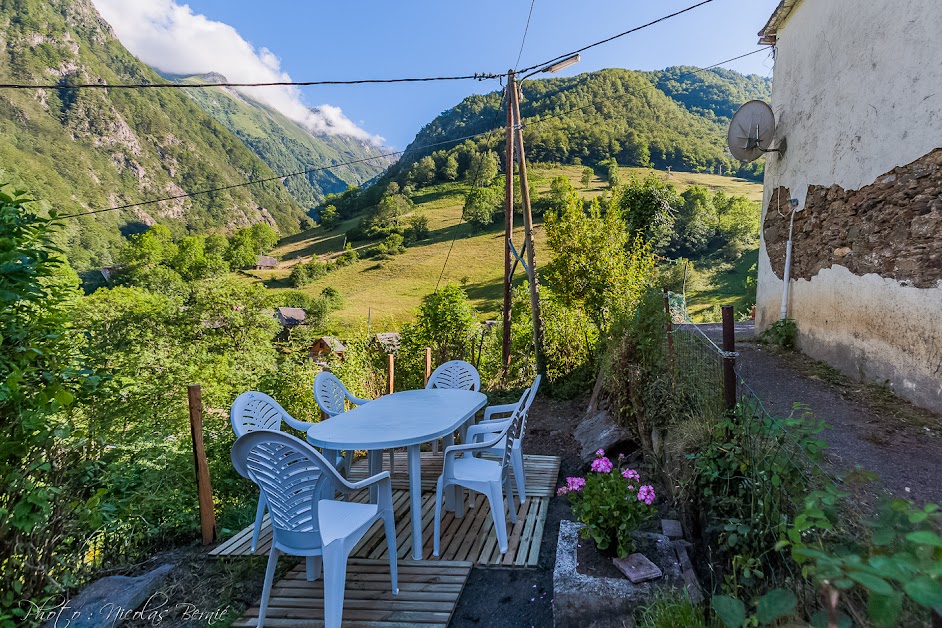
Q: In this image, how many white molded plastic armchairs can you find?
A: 6